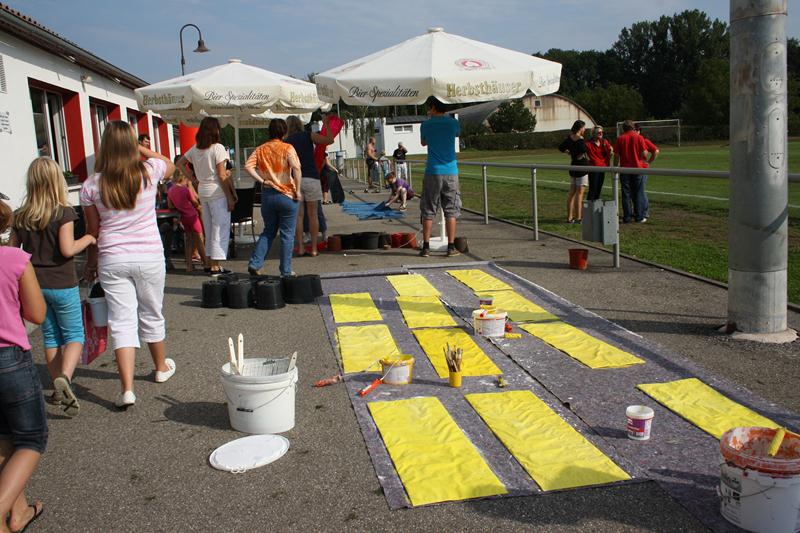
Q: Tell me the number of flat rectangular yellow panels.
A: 11